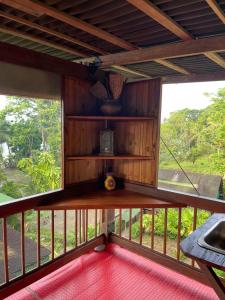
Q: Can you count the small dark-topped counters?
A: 1